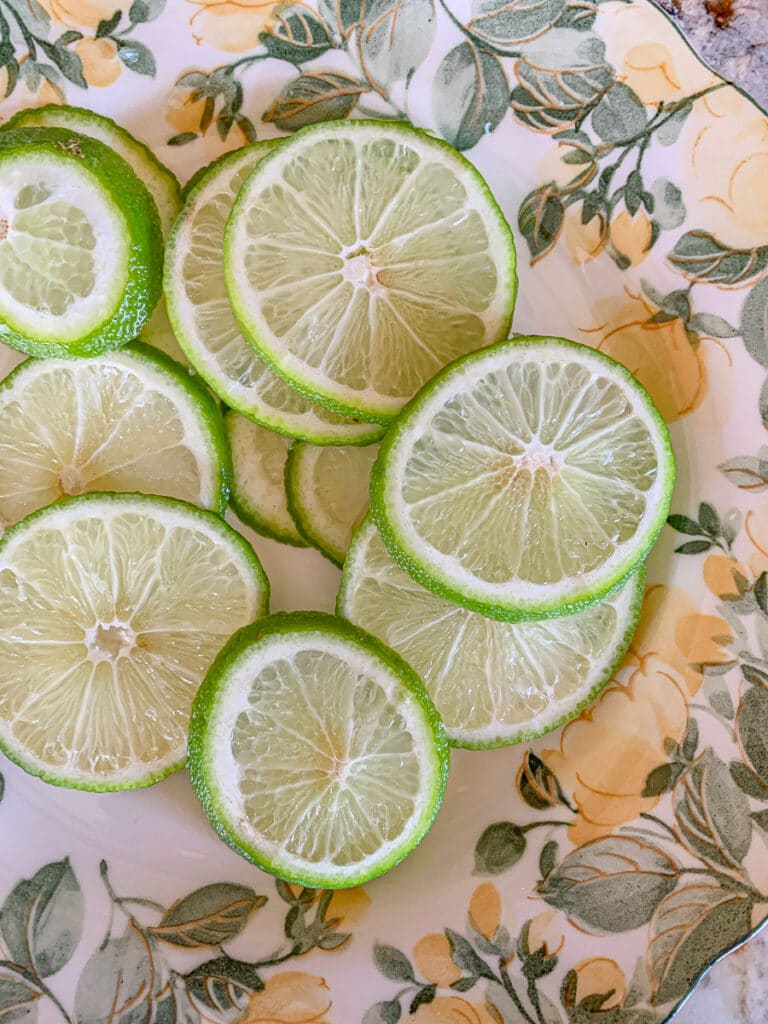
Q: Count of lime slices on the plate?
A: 11